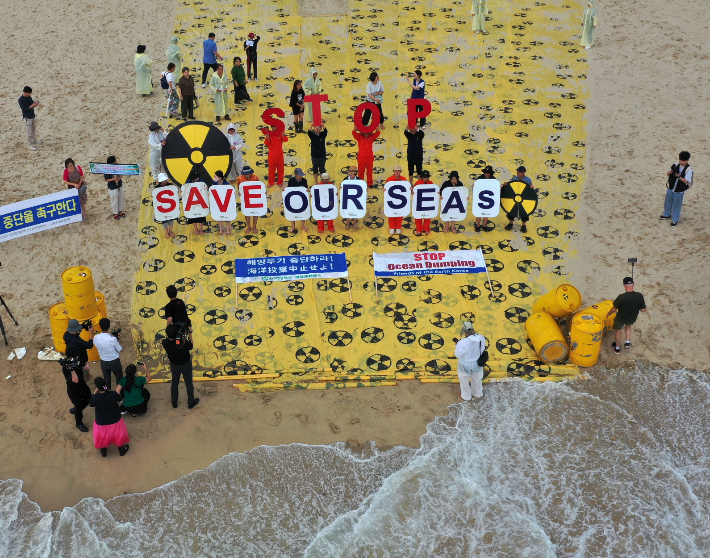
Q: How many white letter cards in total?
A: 11